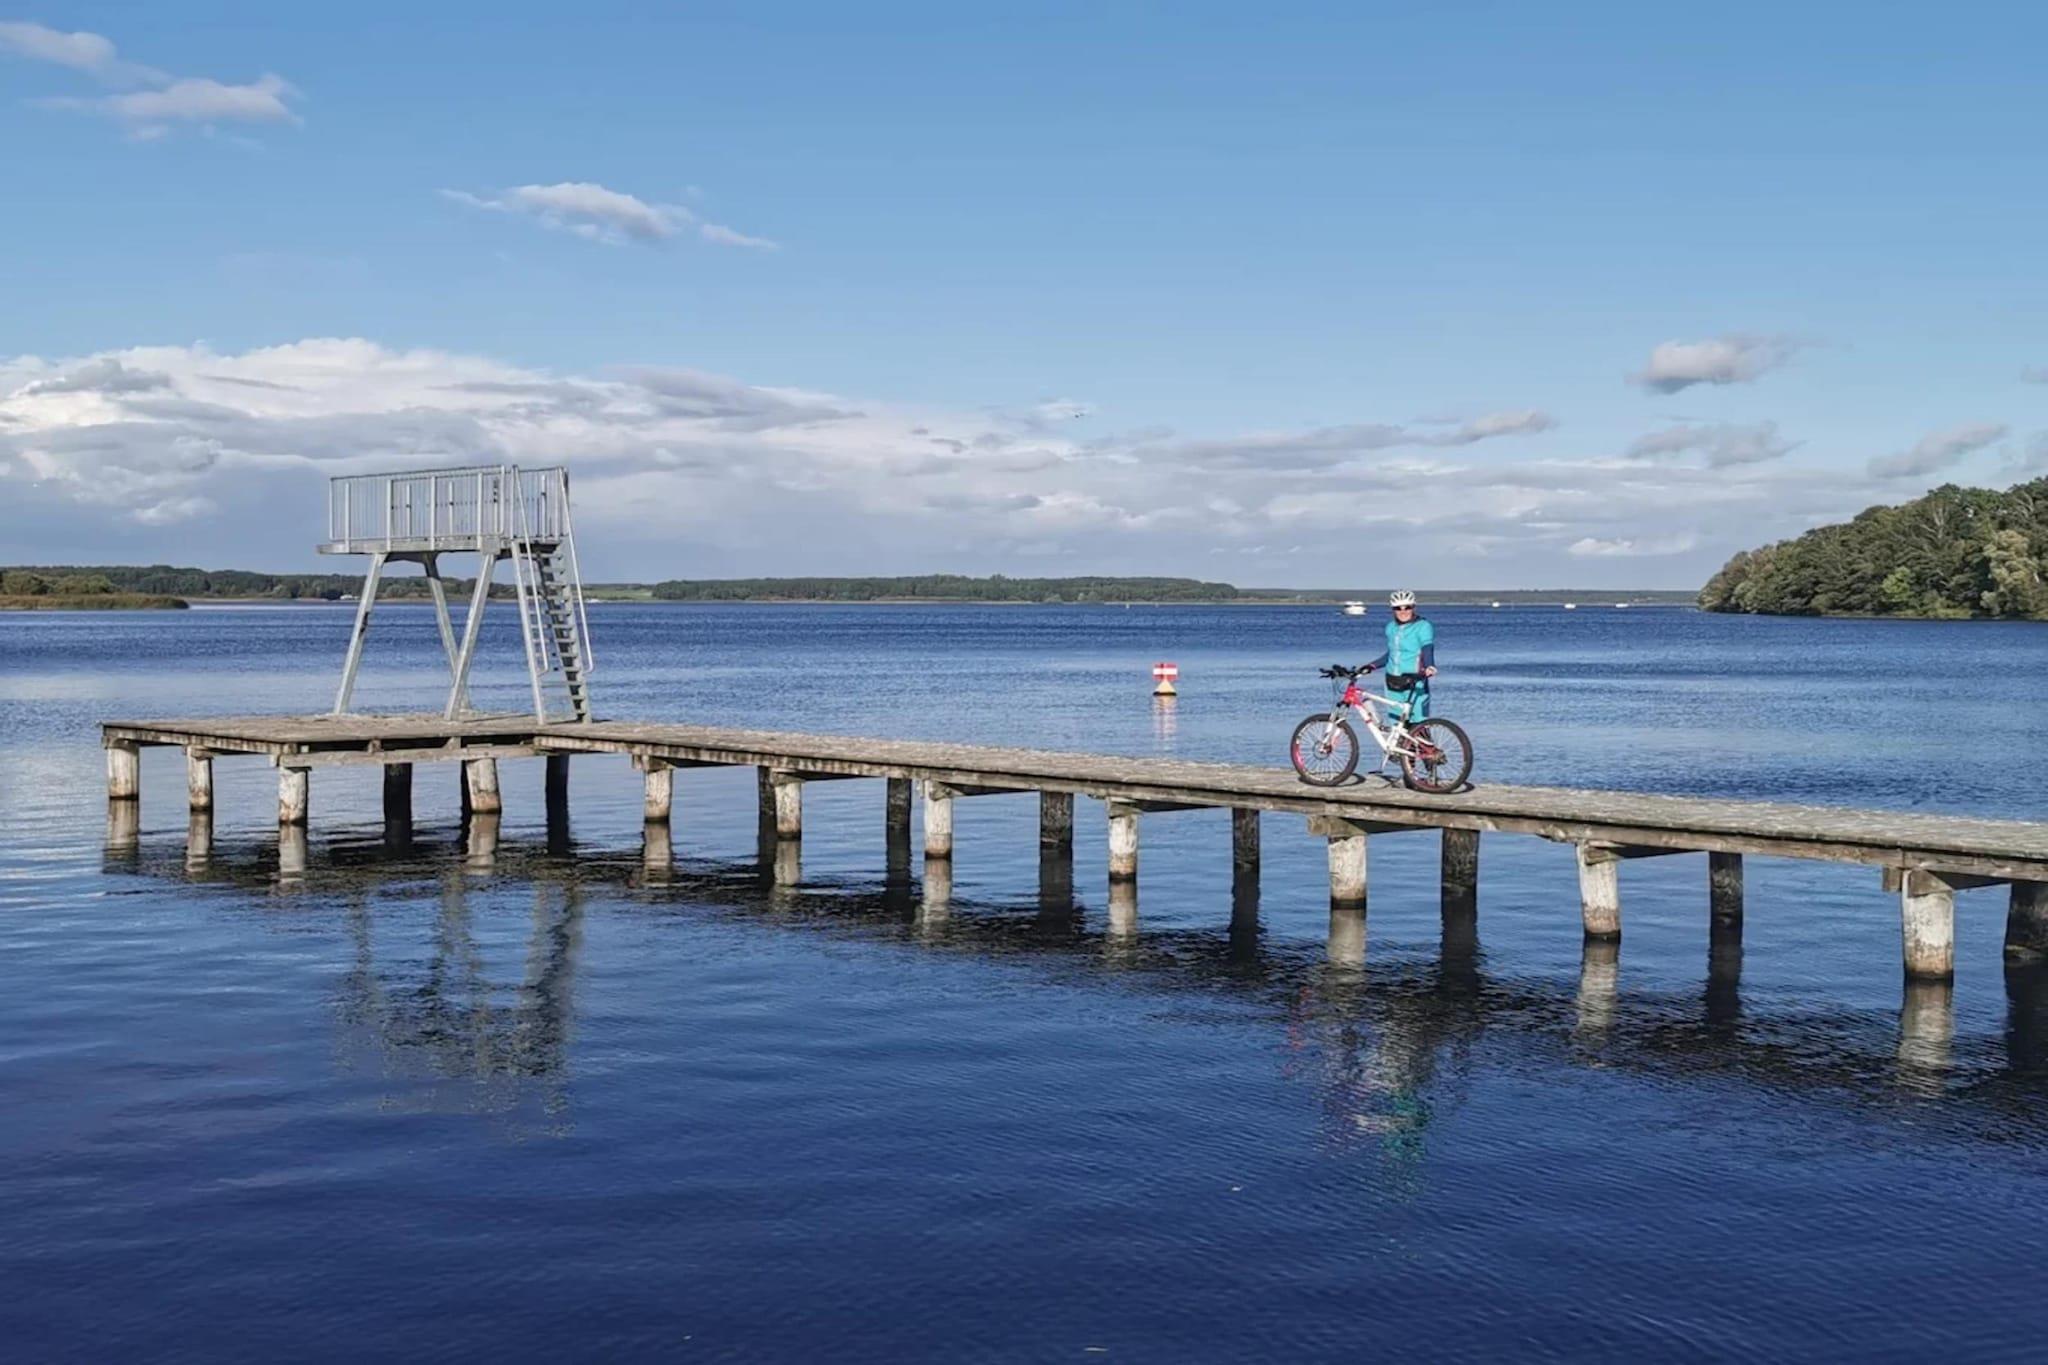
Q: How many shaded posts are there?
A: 10